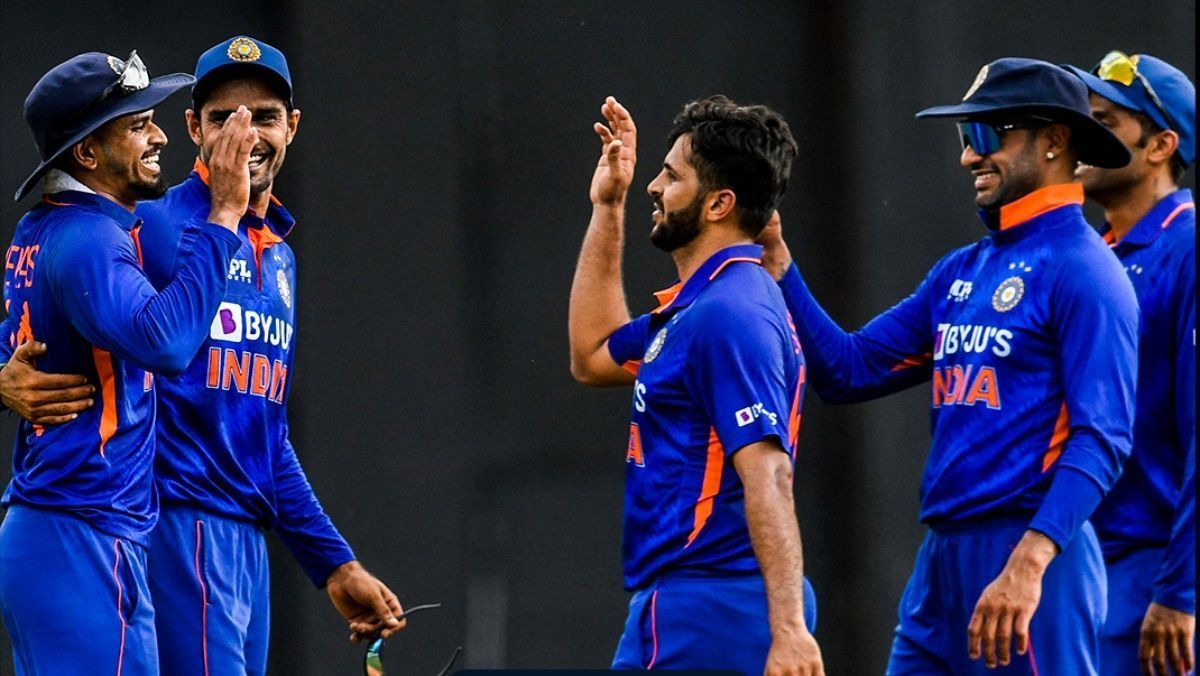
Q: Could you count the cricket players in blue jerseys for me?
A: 5